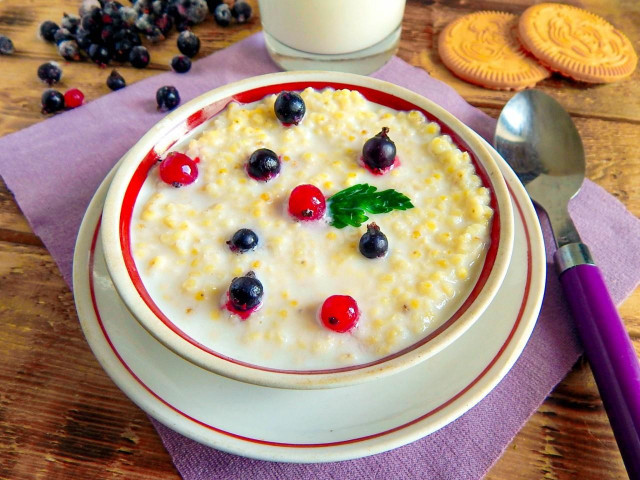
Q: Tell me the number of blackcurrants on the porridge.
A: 6